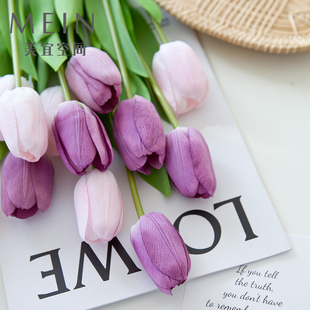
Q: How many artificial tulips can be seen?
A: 11